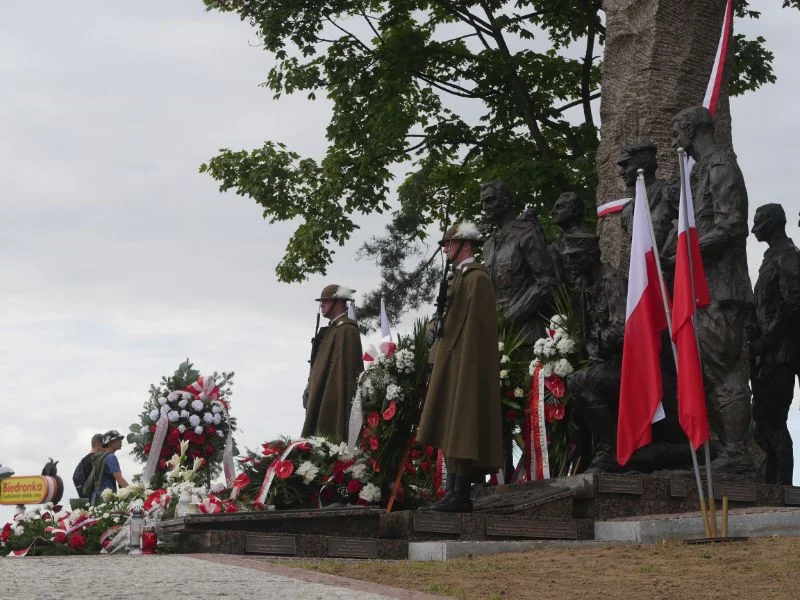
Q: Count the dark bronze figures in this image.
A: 6